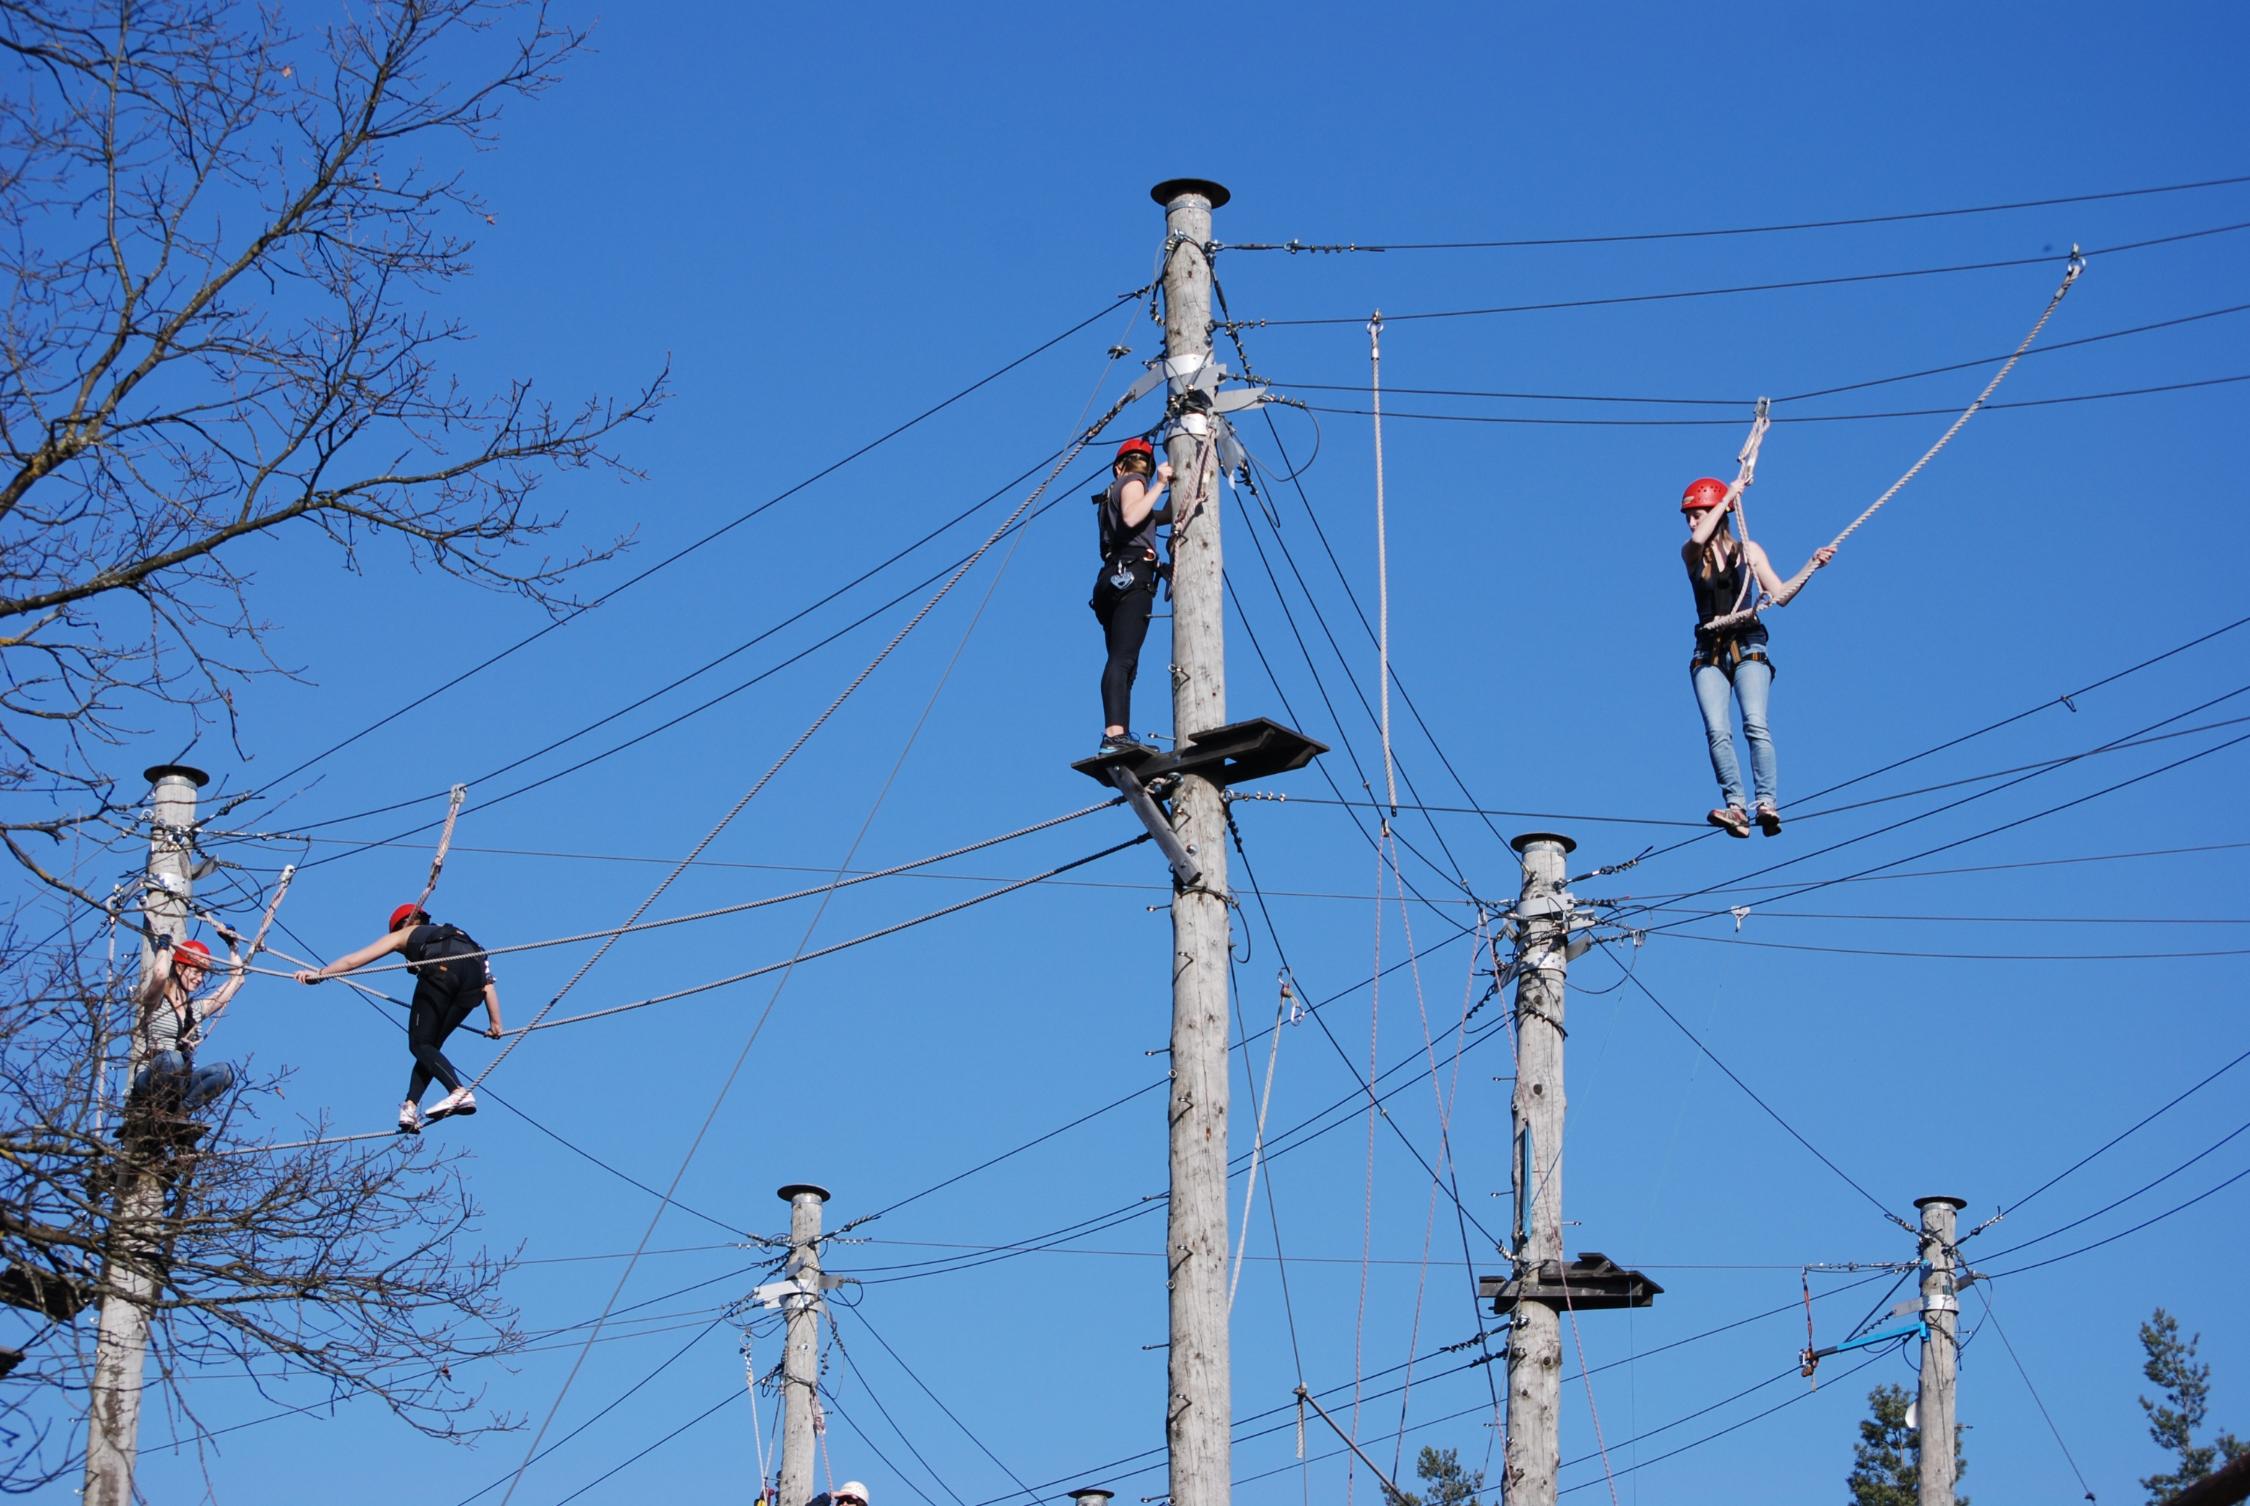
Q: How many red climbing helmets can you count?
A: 4